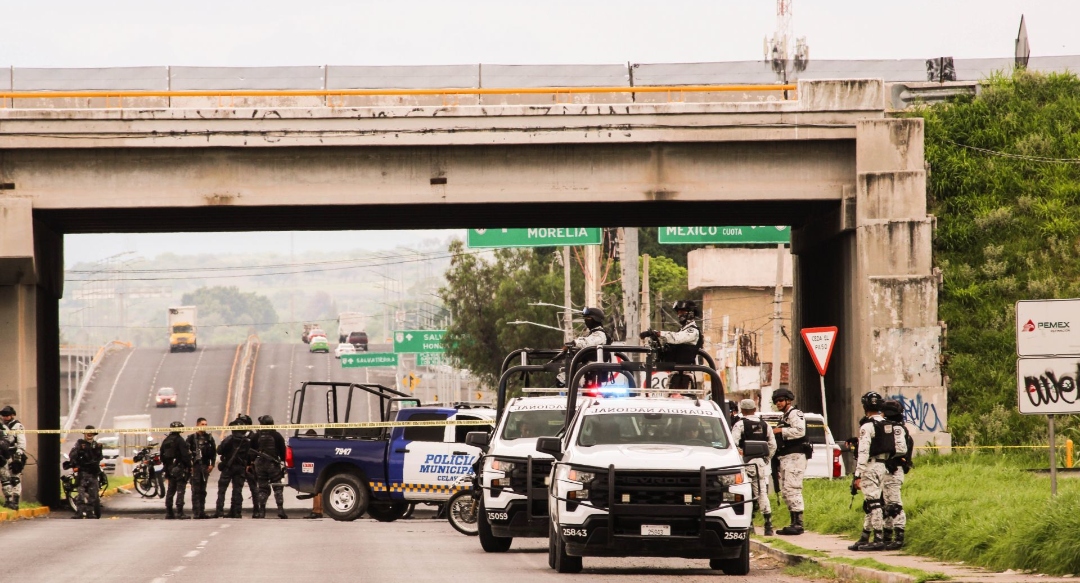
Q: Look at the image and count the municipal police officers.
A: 6